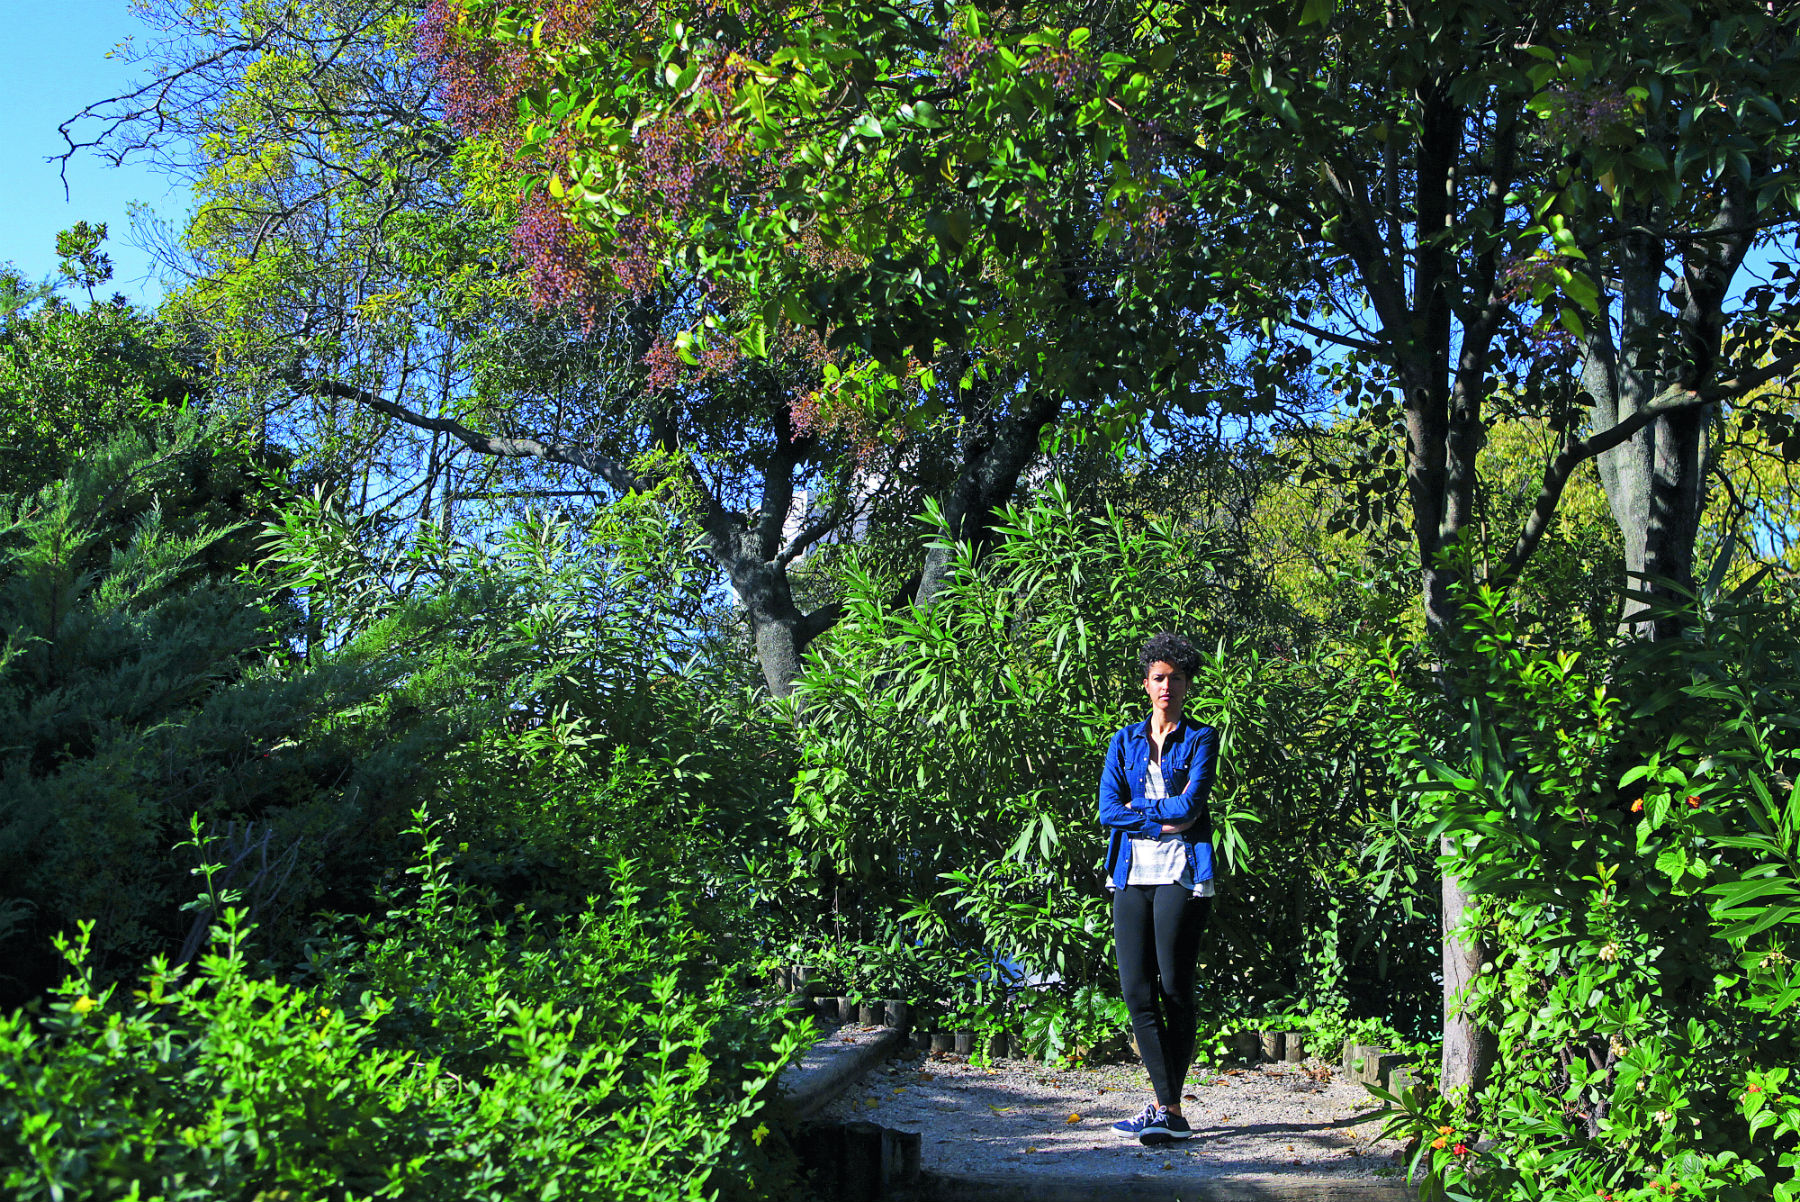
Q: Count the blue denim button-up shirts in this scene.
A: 1